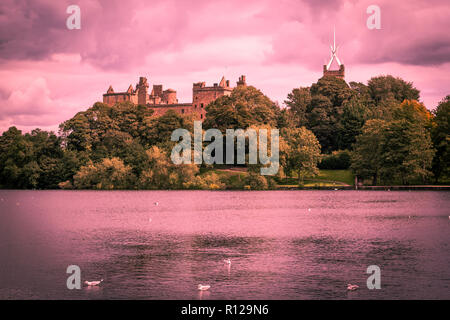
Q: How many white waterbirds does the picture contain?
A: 4